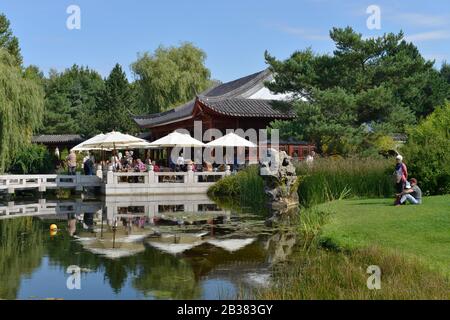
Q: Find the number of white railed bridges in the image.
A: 1